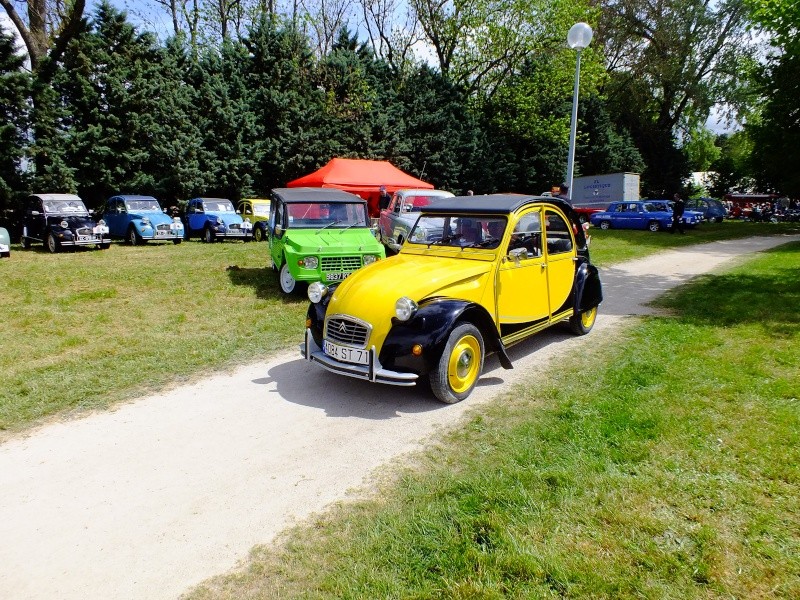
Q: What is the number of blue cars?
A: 5